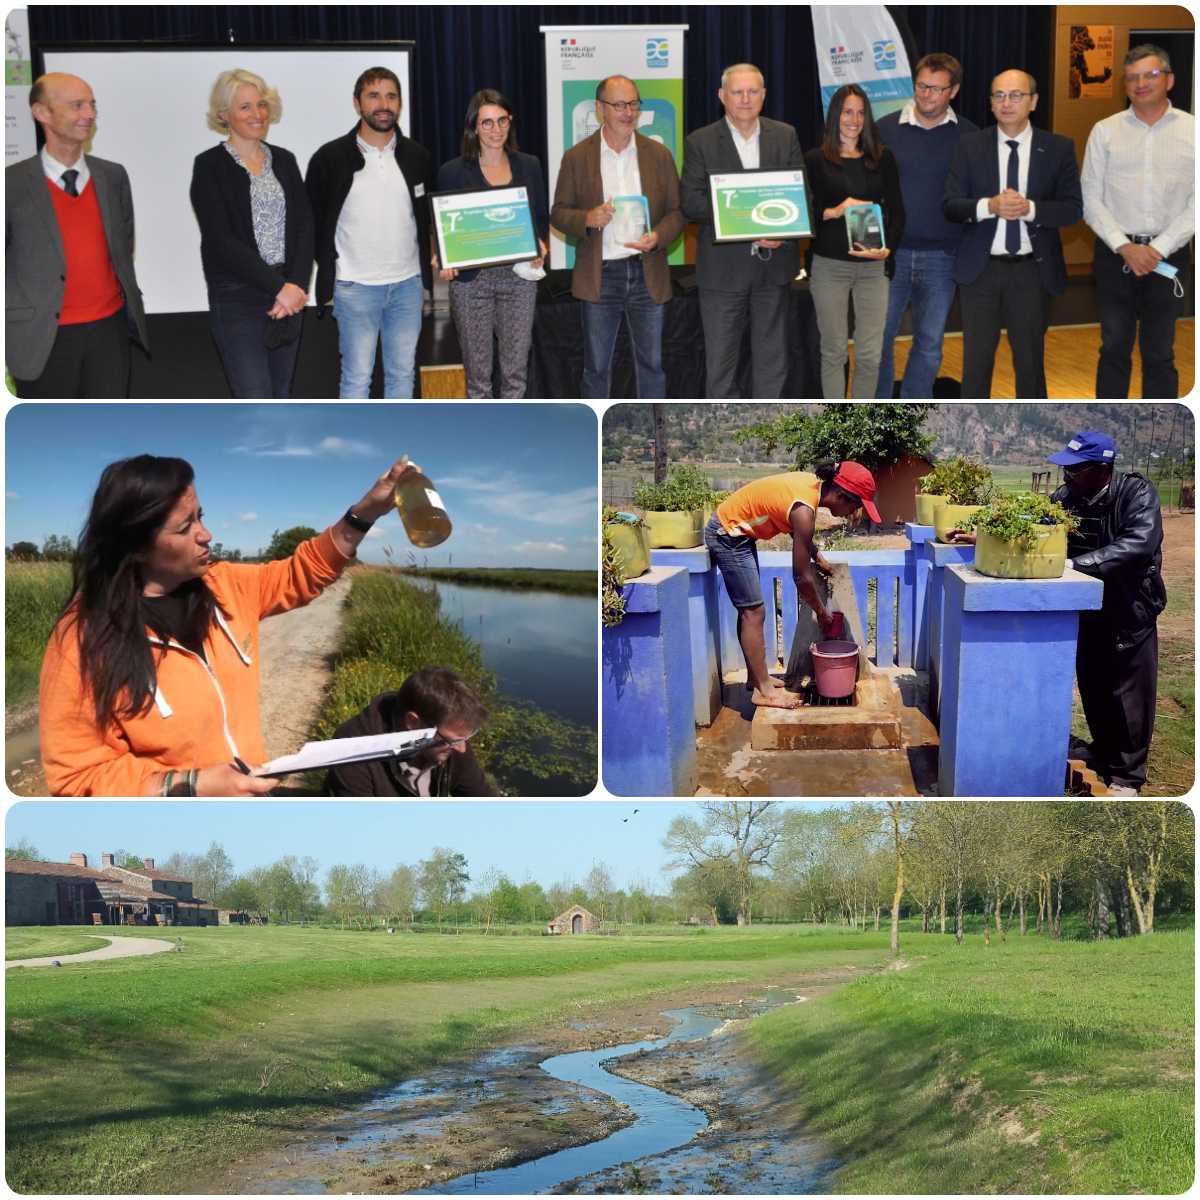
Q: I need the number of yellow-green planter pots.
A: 6